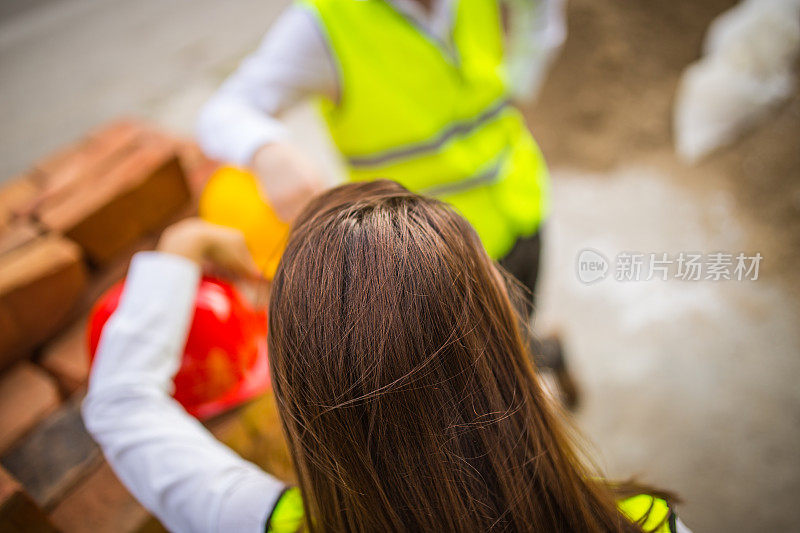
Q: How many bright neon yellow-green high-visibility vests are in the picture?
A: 2